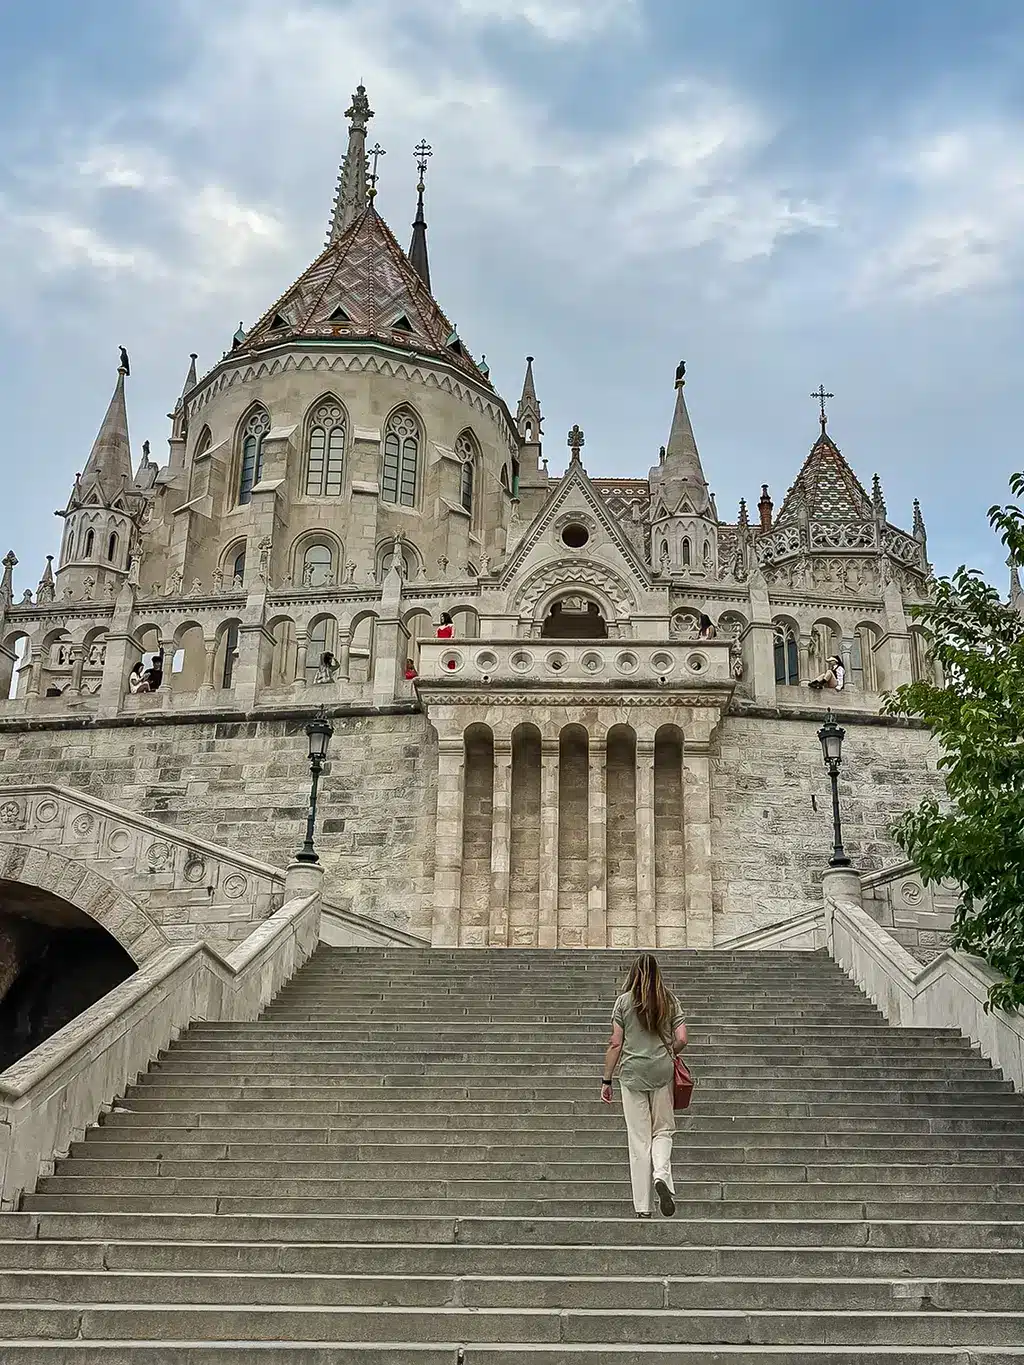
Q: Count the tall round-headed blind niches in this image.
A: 5